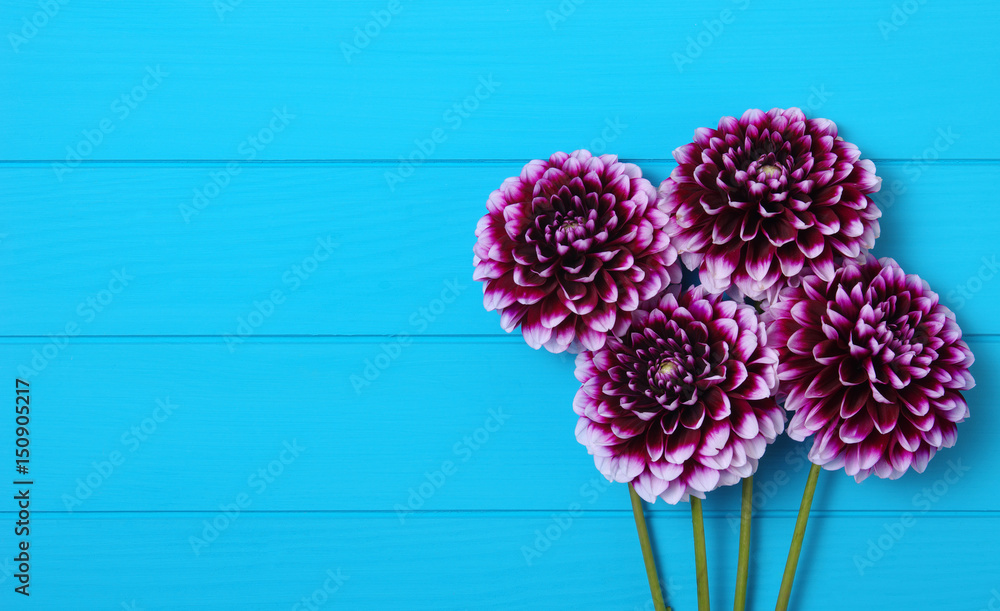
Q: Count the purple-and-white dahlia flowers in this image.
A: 4